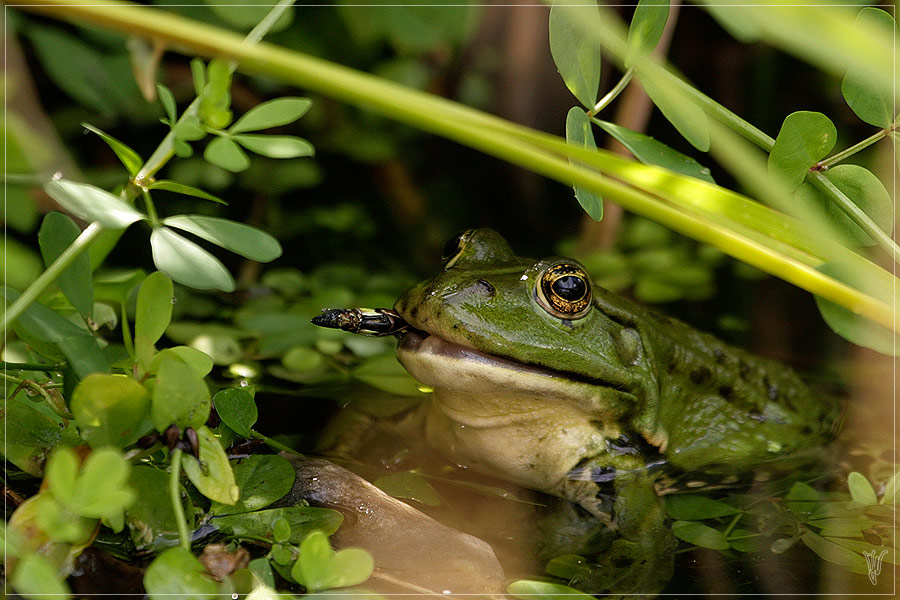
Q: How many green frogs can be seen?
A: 1